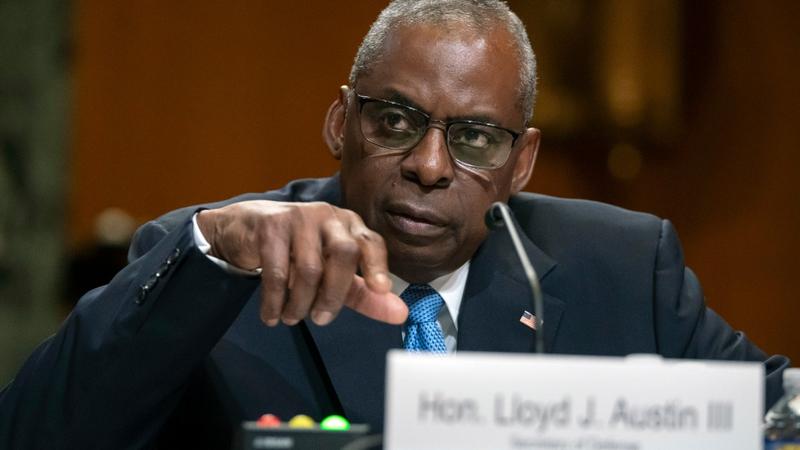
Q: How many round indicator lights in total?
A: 3